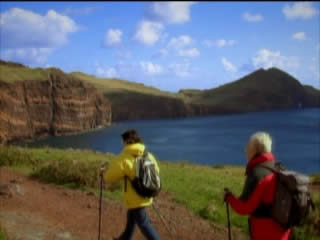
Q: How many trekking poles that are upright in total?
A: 2